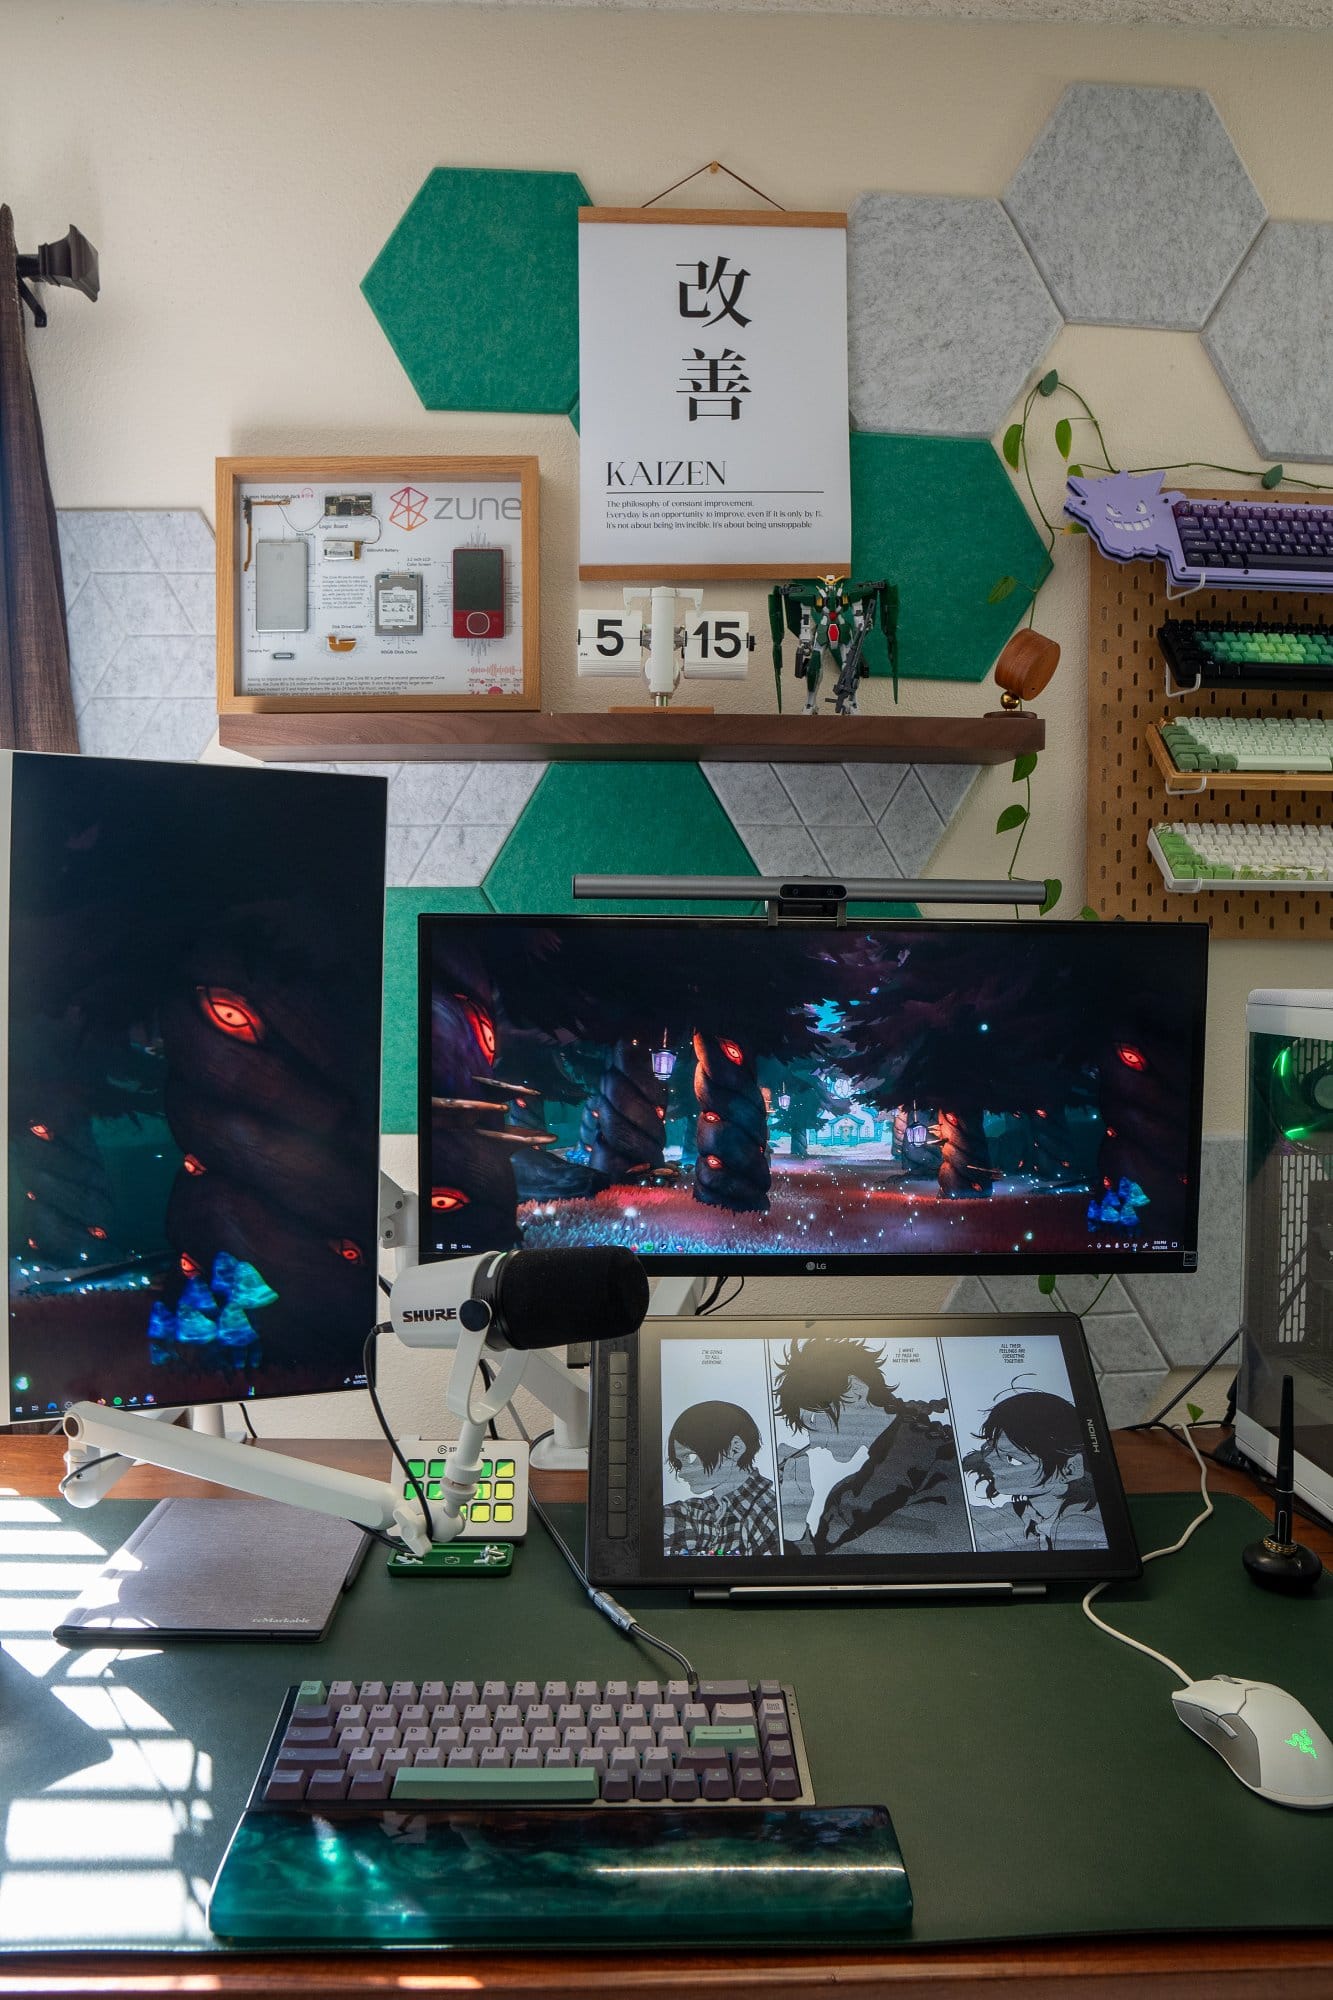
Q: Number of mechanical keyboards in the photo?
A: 5